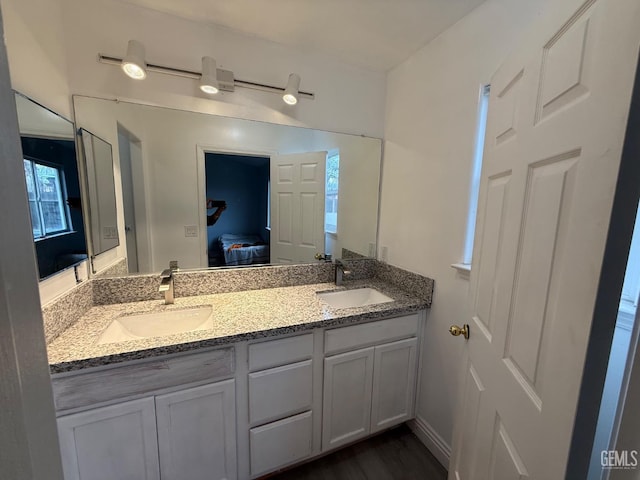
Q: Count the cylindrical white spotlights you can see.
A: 3